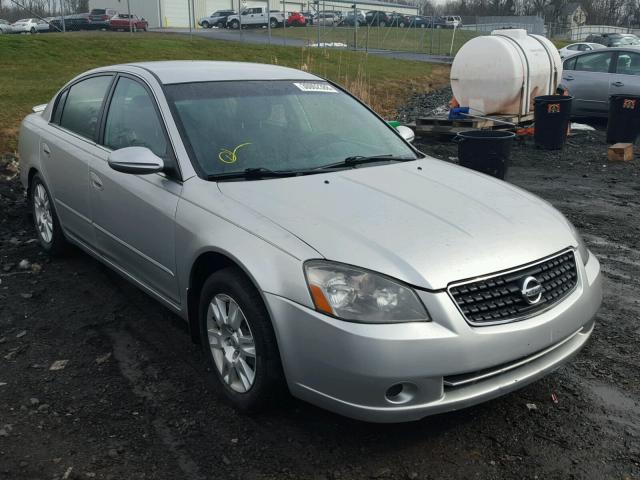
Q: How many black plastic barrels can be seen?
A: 3